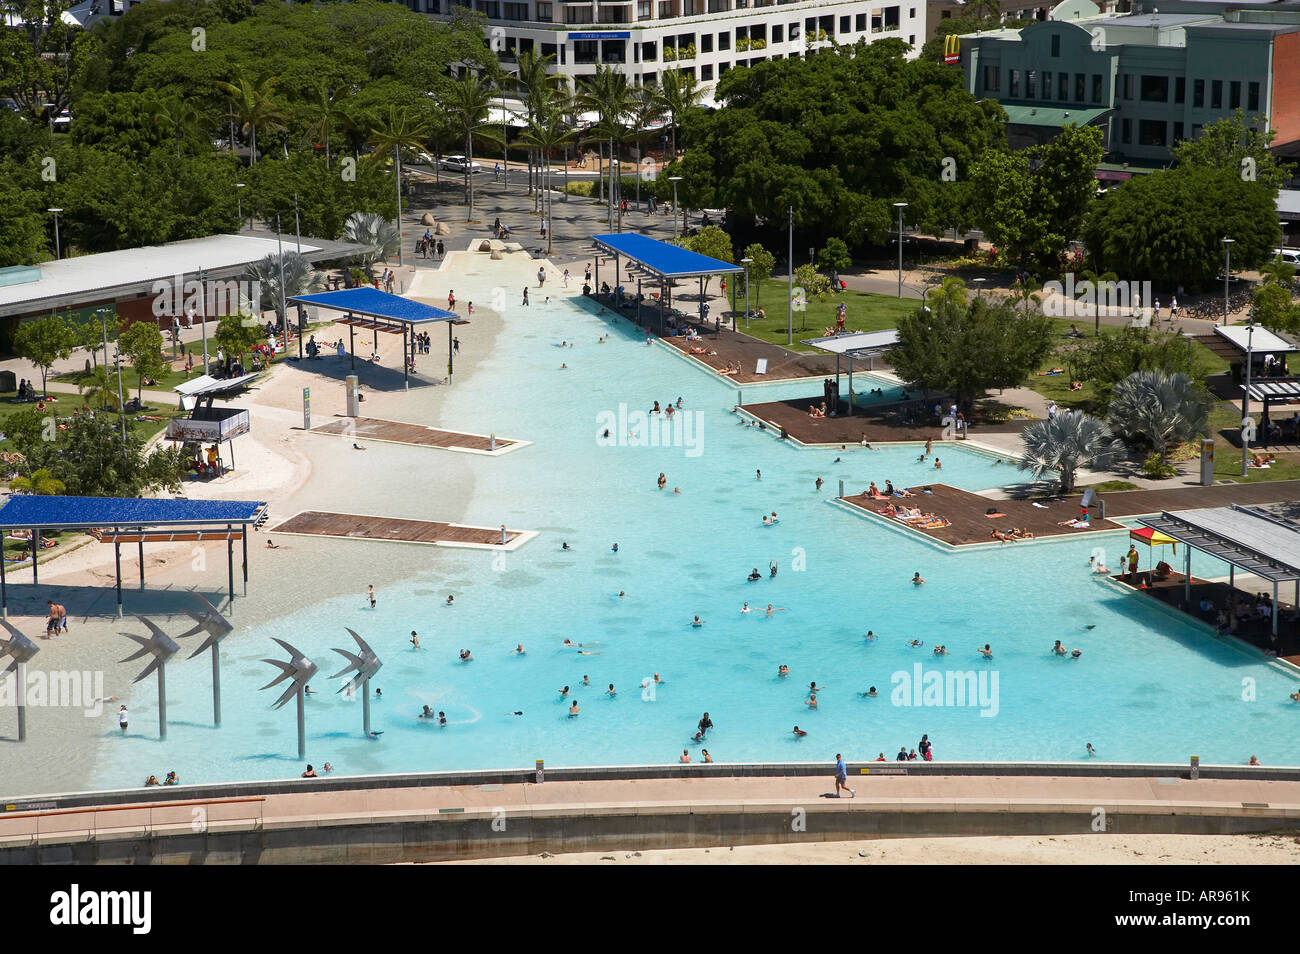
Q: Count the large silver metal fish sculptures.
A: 5